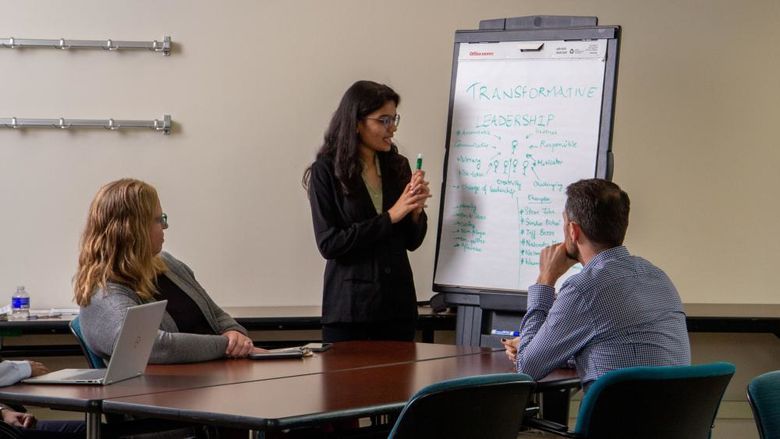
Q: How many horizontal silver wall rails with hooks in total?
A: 2